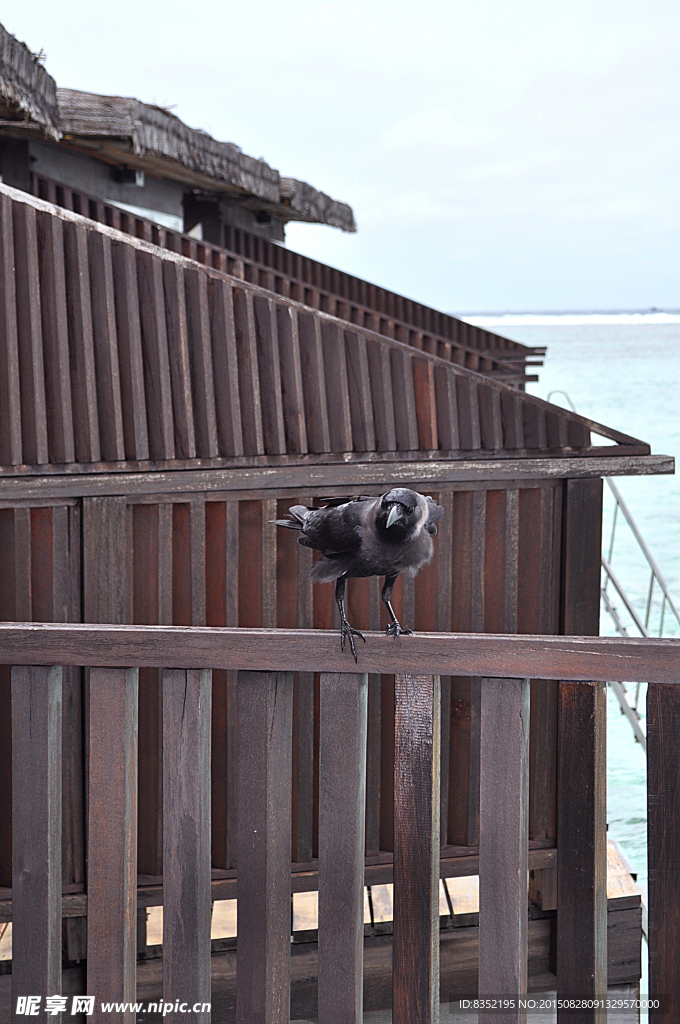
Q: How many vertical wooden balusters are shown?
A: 9